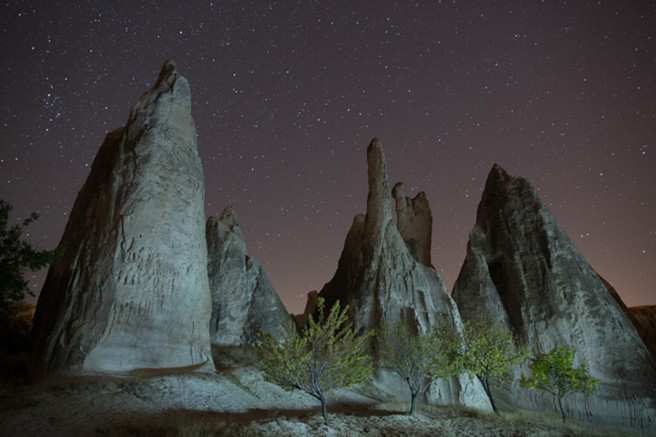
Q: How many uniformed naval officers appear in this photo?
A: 0